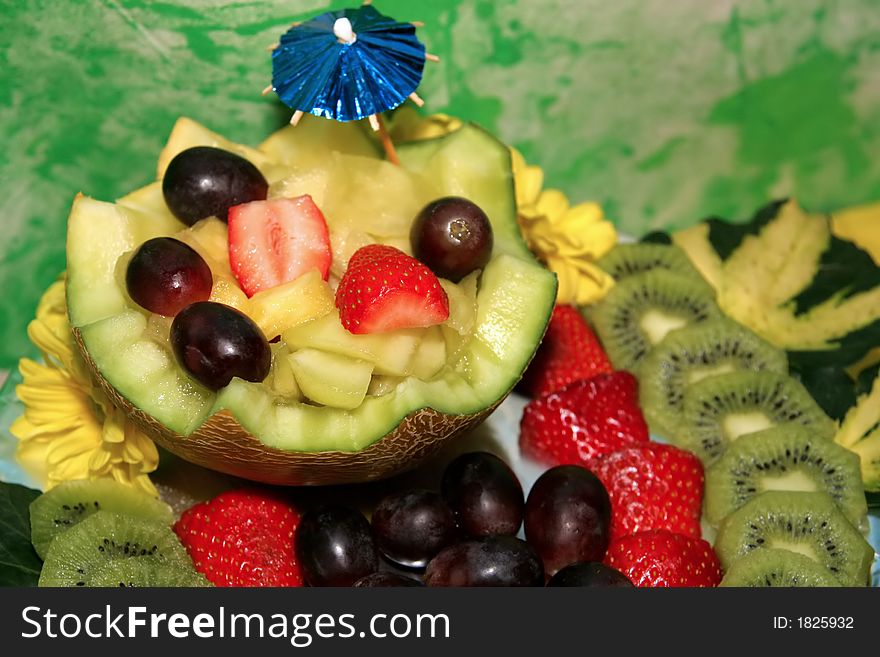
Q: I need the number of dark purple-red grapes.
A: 11